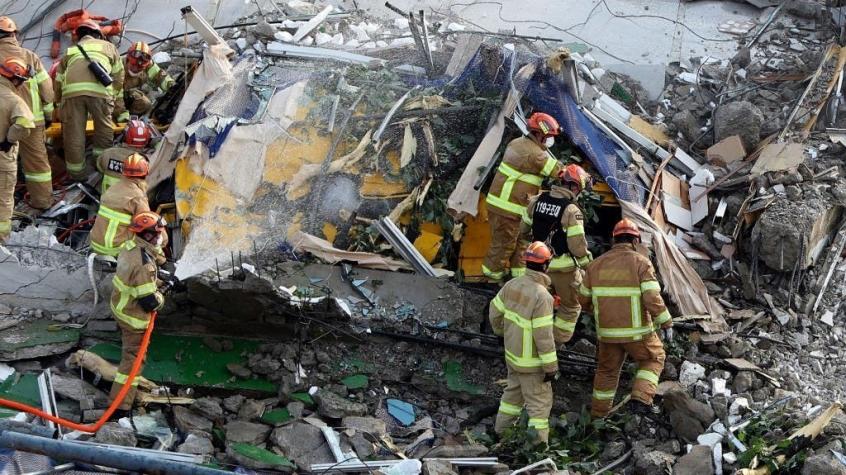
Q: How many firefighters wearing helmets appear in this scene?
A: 11